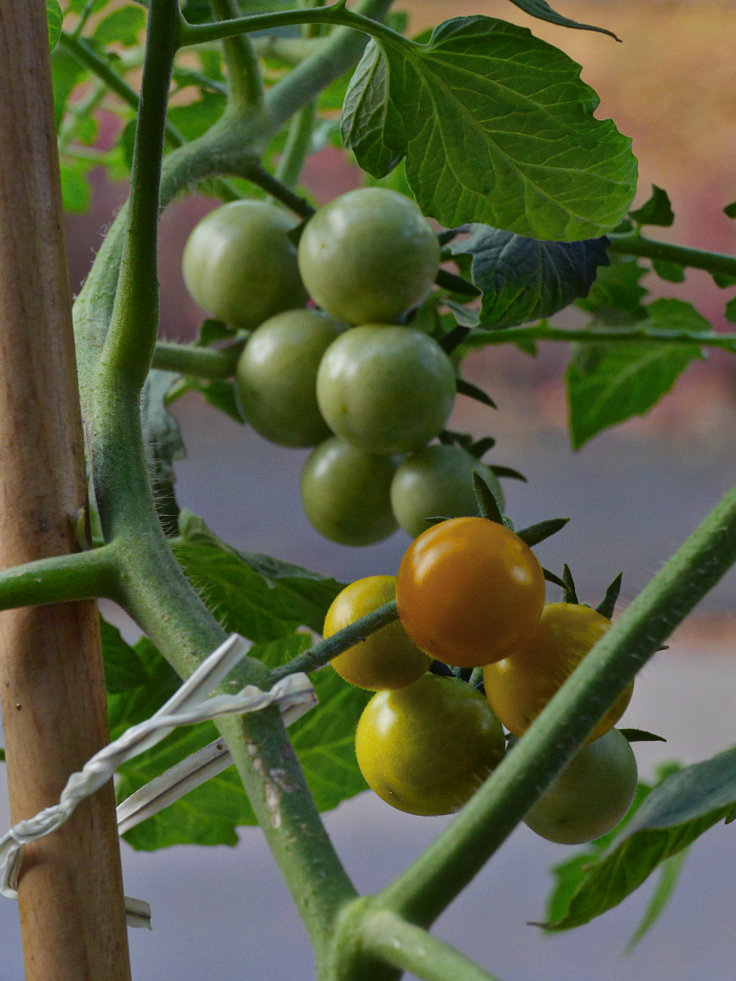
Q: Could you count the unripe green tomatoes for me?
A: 7